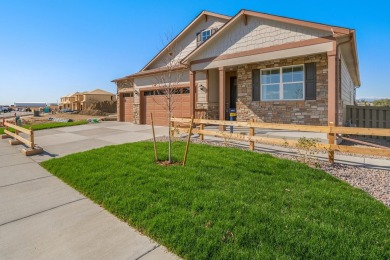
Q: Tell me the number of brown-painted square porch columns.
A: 3